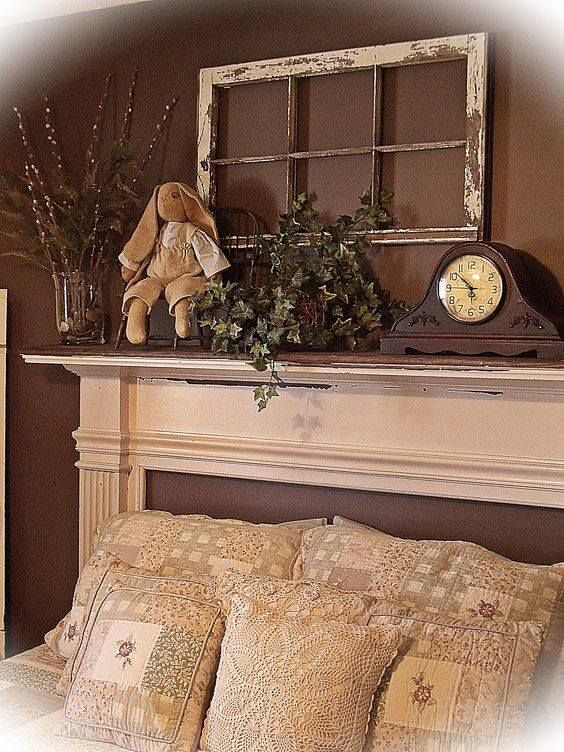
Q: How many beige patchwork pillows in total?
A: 5